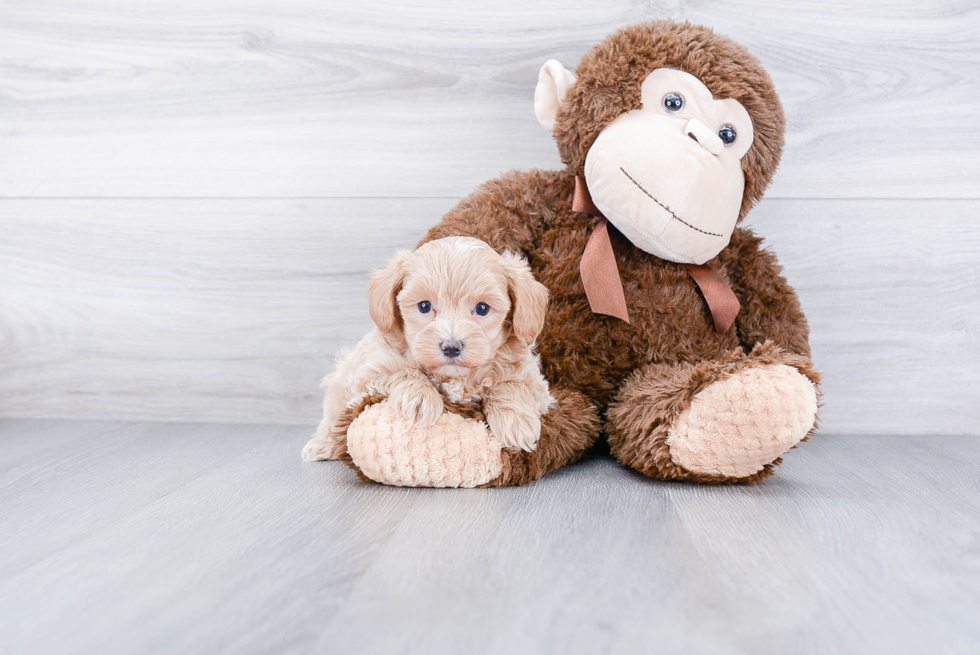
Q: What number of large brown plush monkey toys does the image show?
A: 1